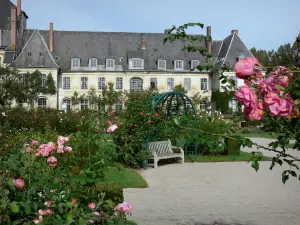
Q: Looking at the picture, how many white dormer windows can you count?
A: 7